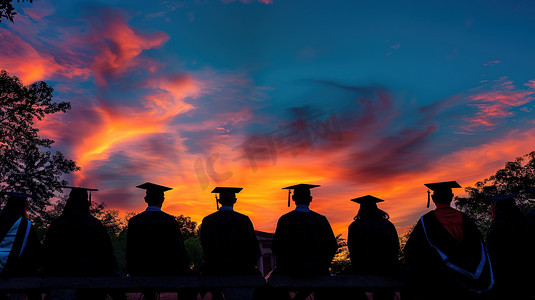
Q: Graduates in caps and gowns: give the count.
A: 8